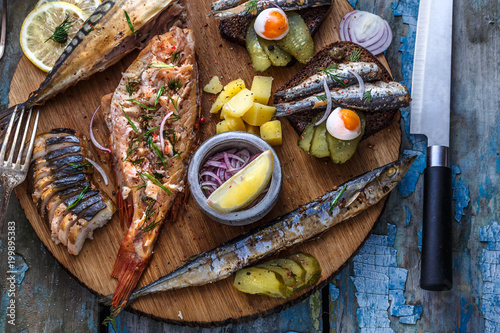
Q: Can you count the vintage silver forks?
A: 1